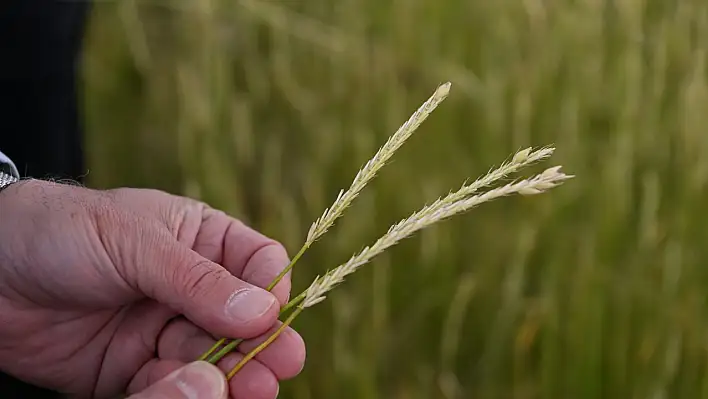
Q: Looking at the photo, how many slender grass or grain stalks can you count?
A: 3